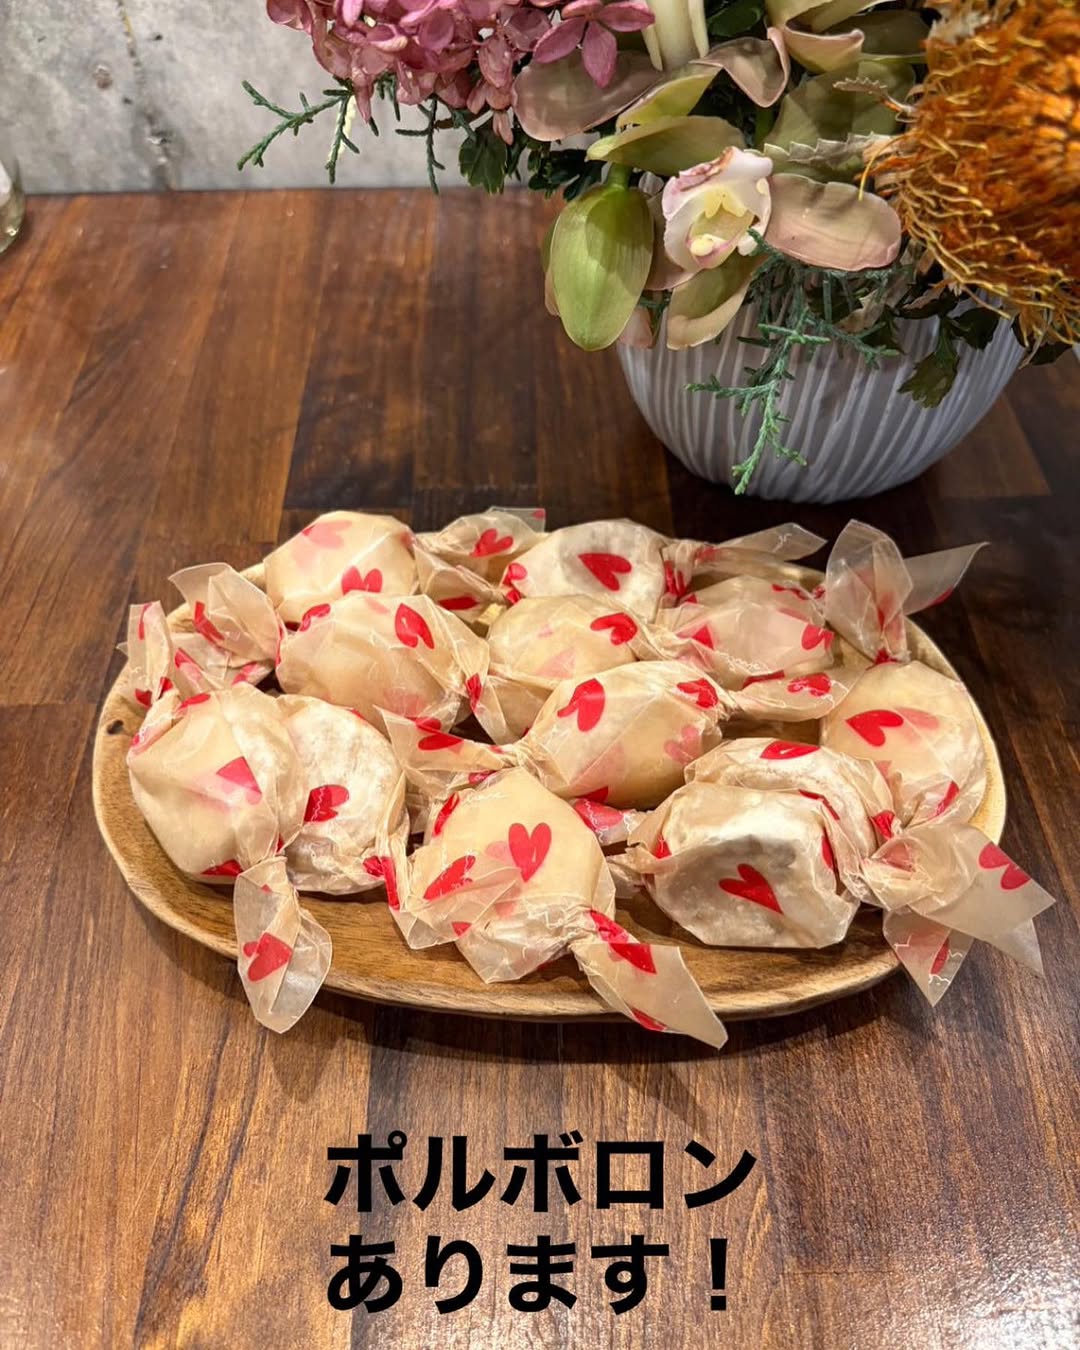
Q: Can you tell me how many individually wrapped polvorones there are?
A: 12